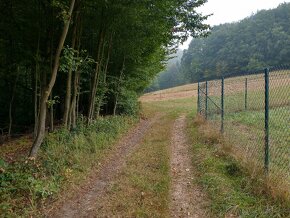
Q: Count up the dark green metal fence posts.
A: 5